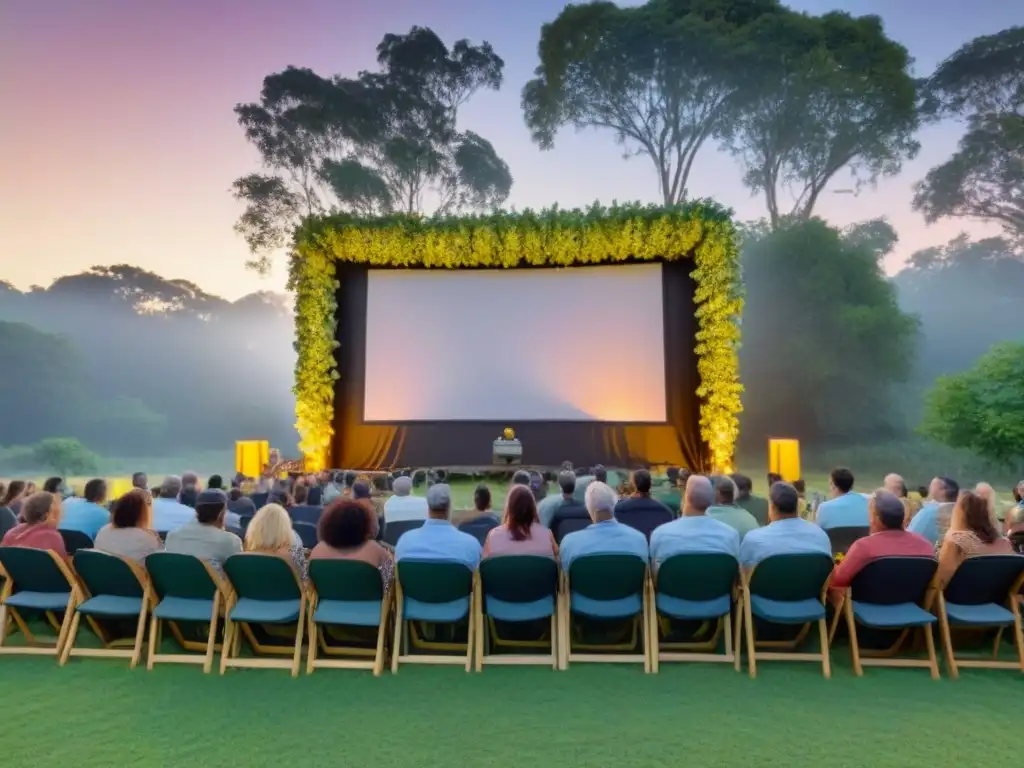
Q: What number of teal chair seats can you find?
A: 12